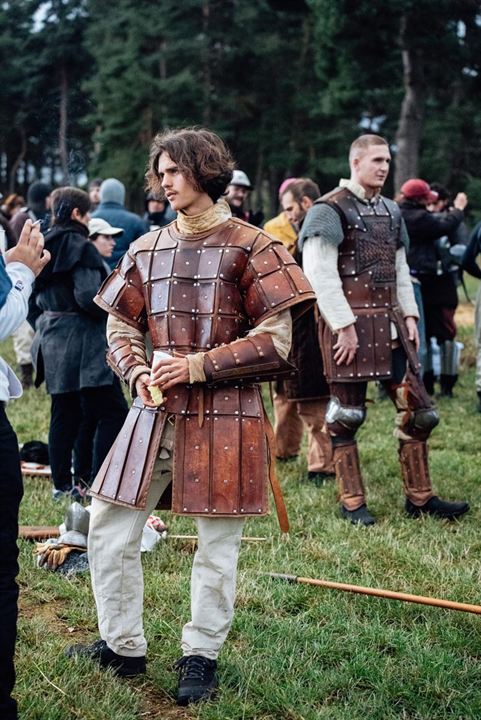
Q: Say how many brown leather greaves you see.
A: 2